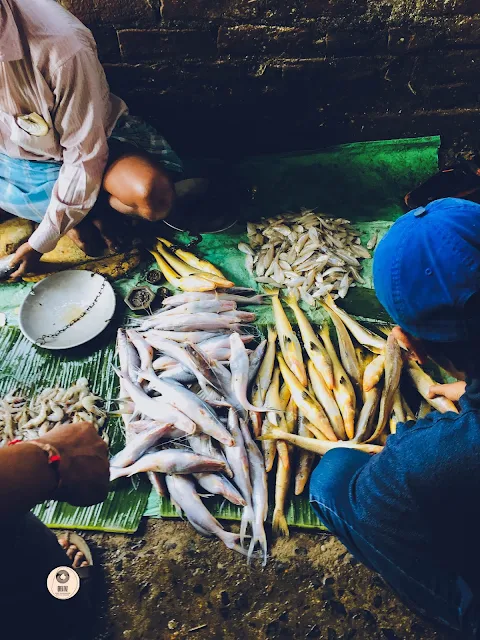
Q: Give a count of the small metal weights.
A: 3